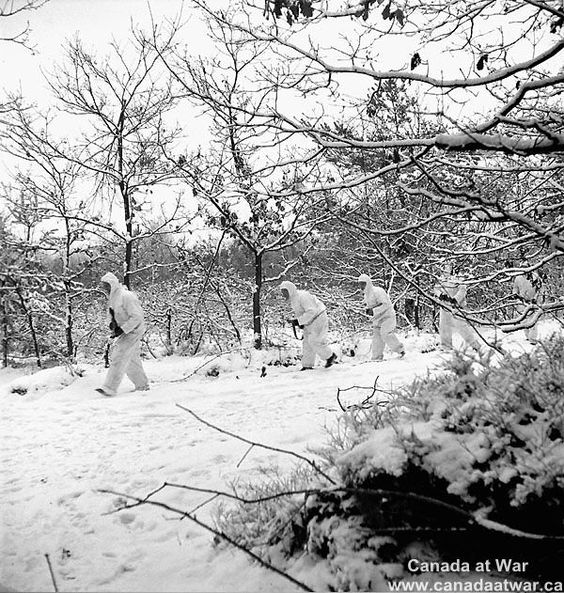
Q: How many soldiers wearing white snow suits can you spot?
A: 5